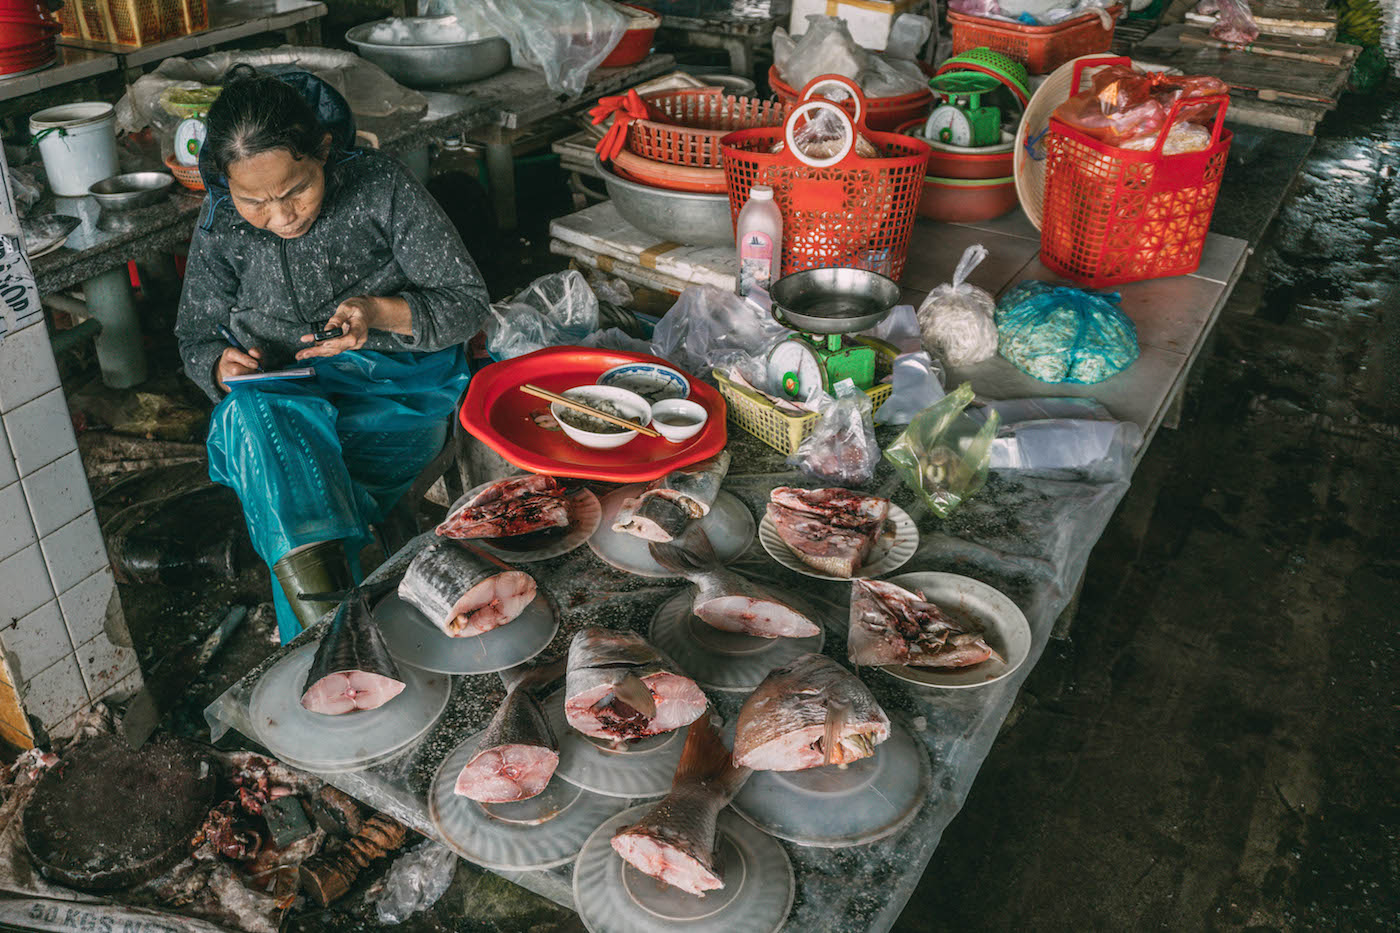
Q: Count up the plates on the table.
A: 11